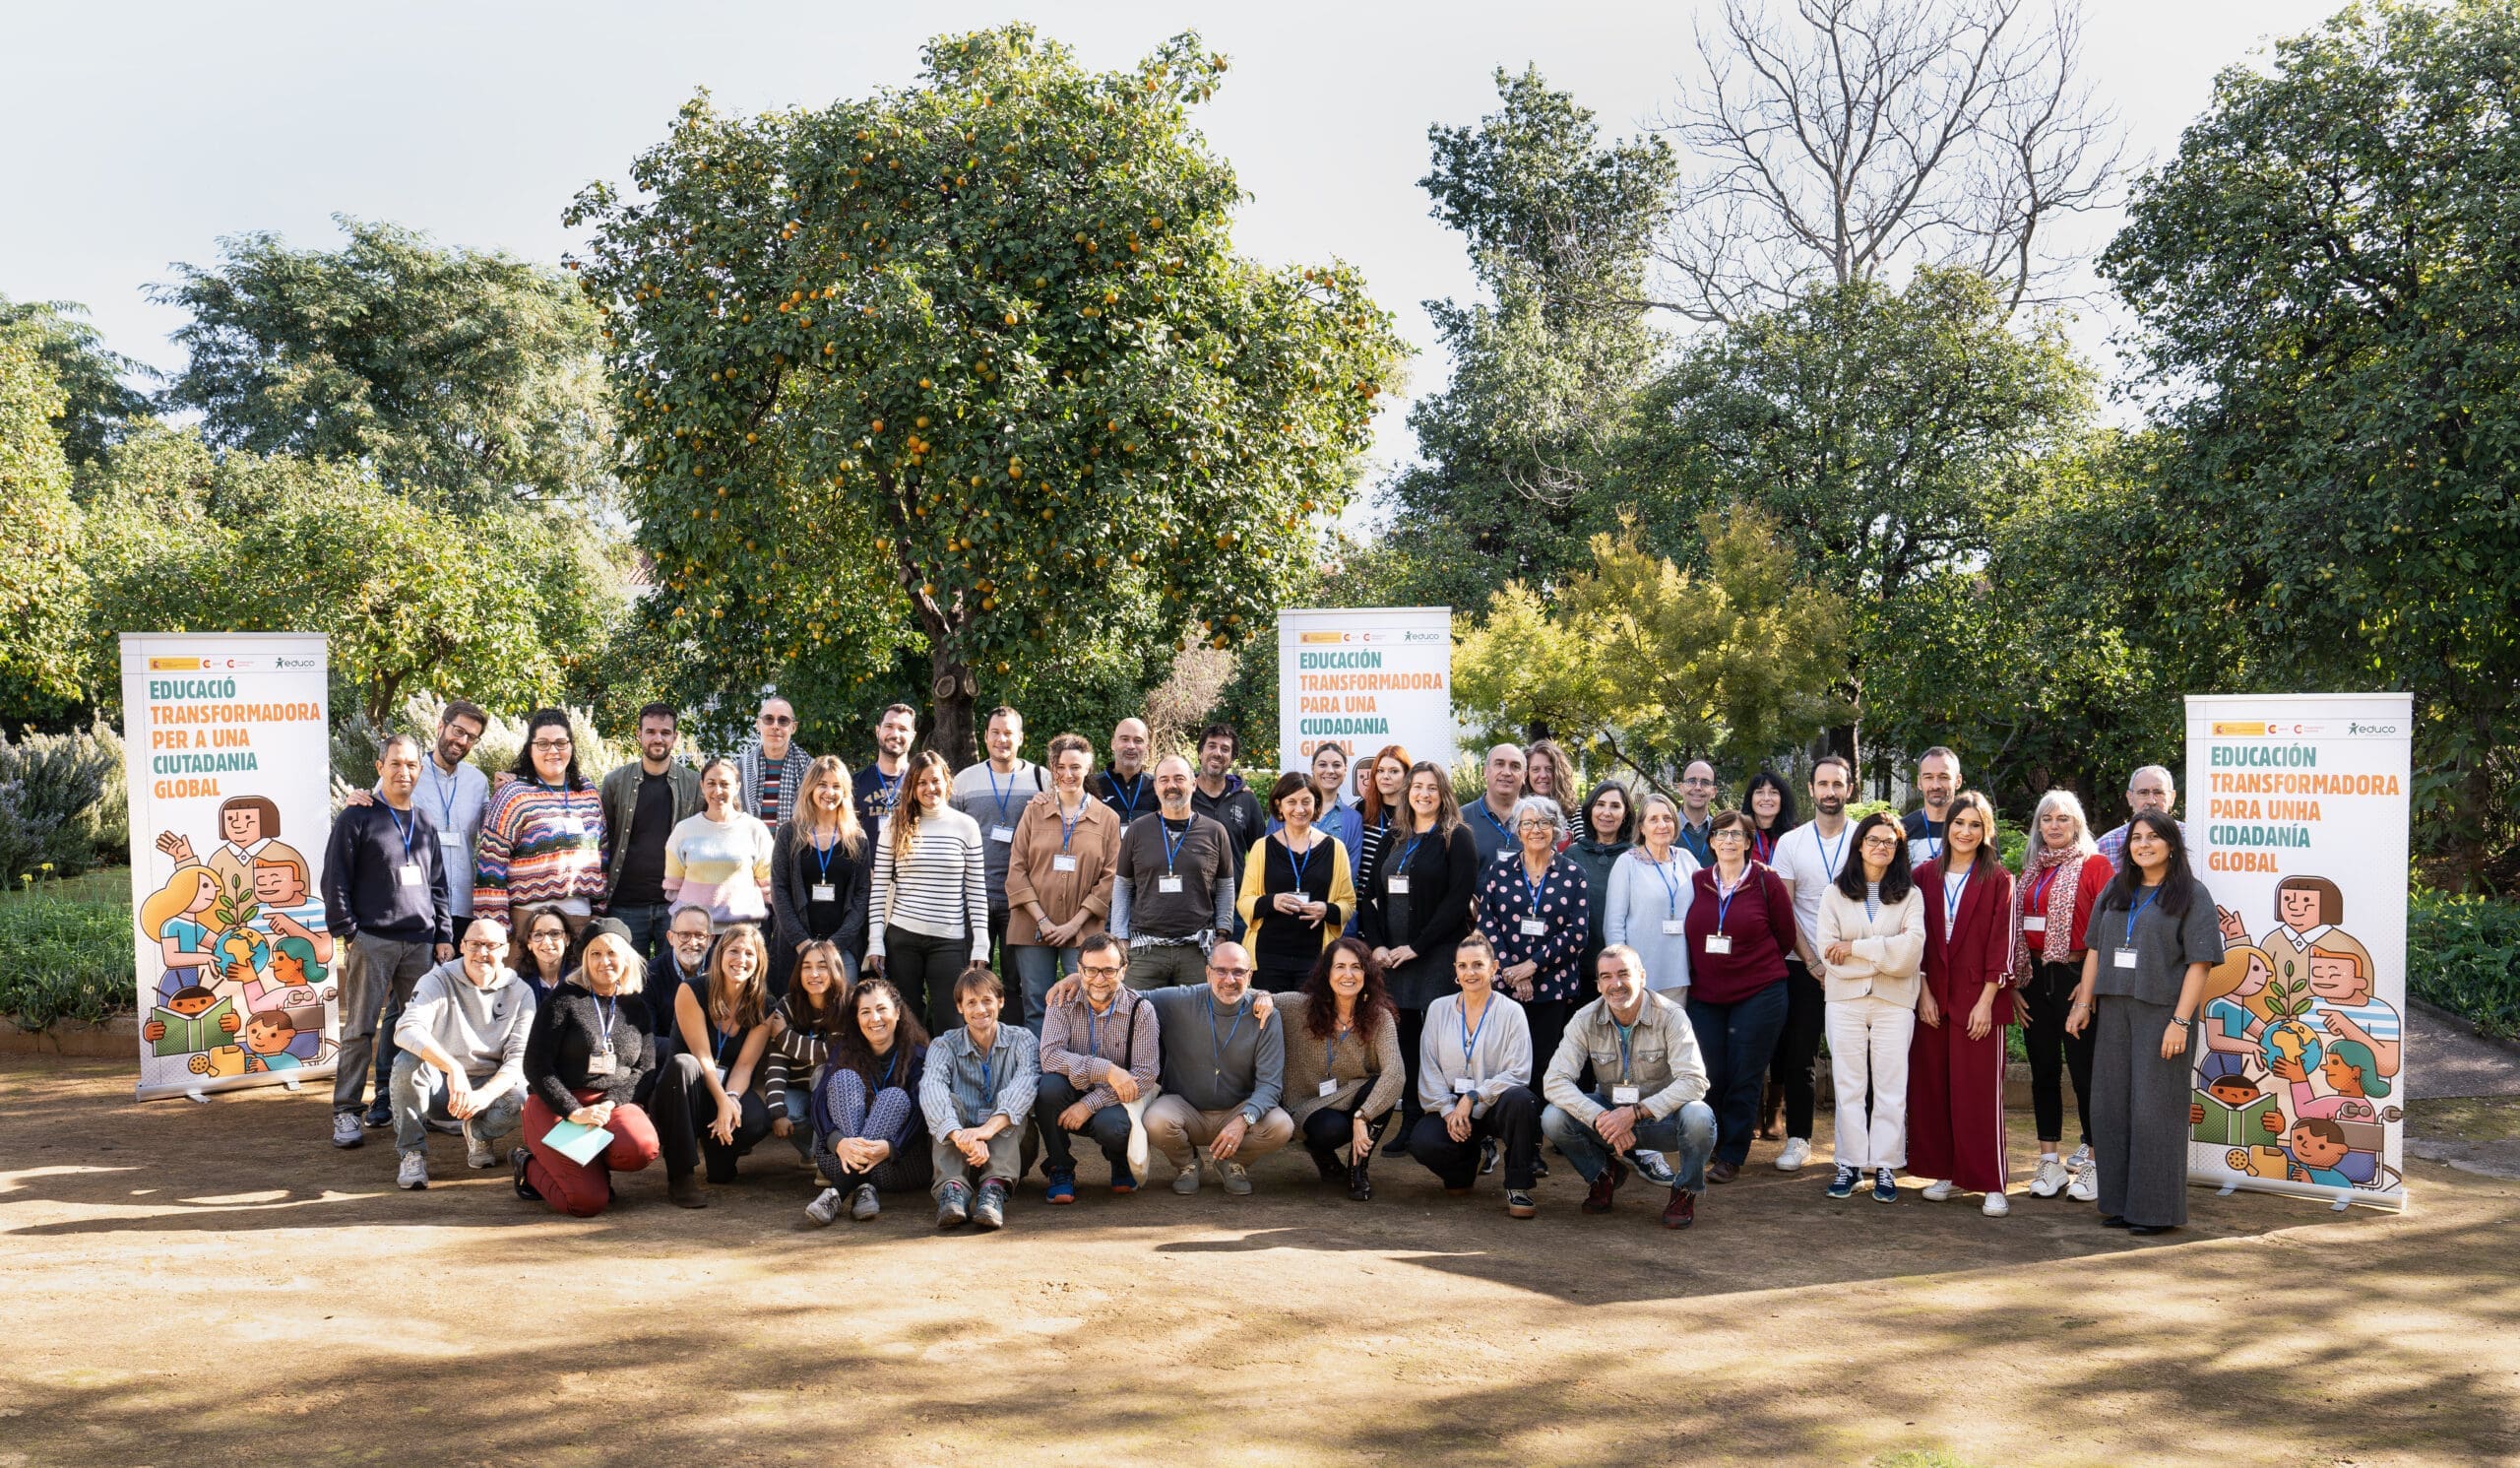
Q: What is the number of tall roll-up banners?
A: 3